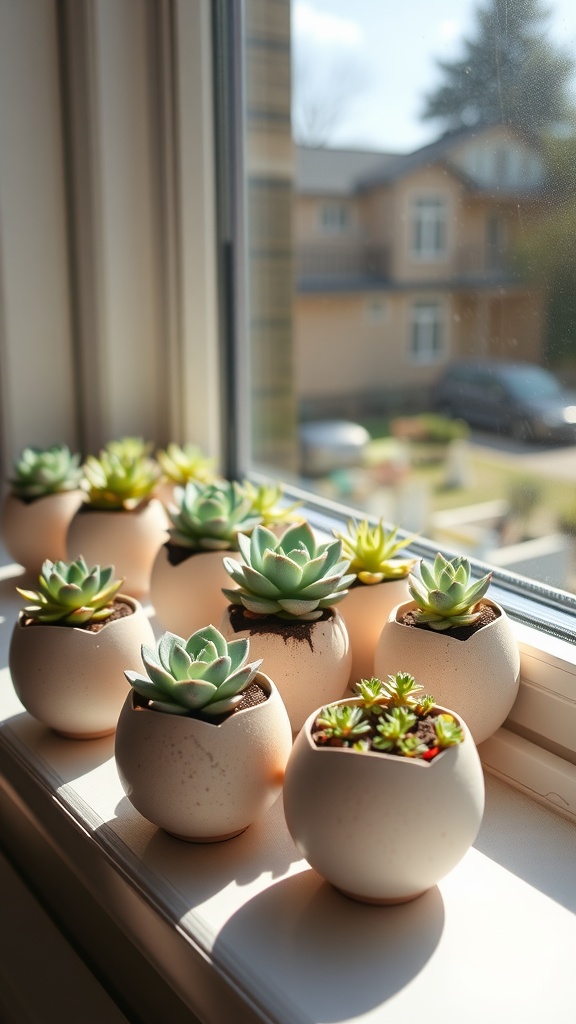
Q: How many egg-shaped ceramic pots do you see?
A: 11